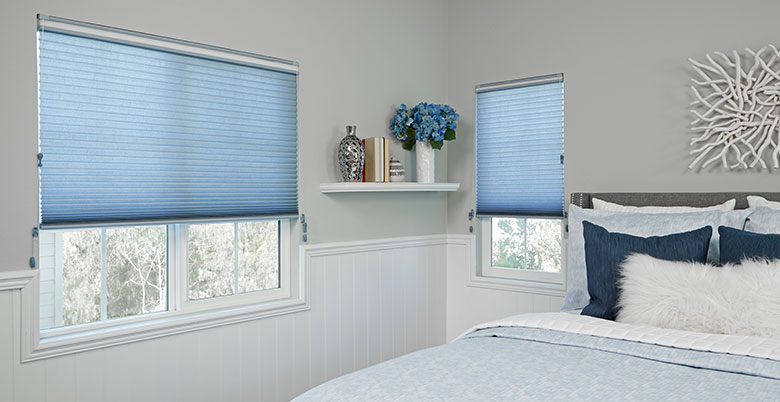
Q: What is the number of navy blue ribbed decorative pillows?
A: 2